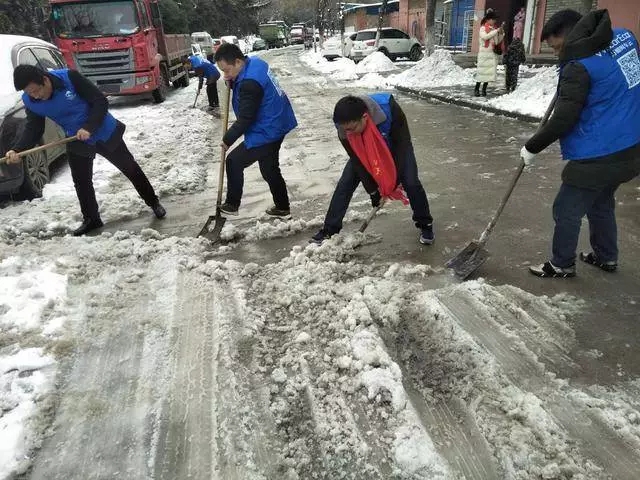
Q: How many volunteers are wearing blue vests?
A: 5